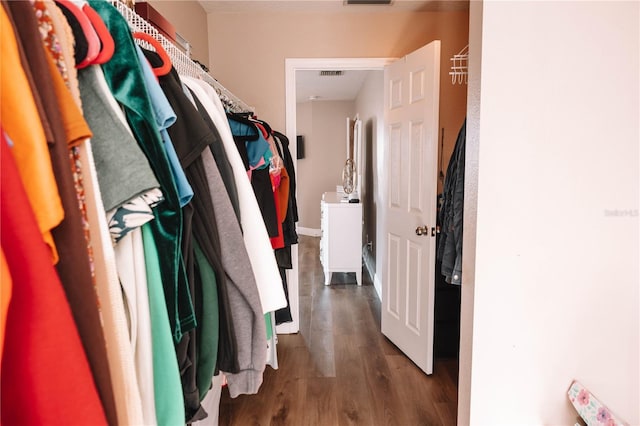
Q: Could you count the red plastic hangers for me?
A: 3